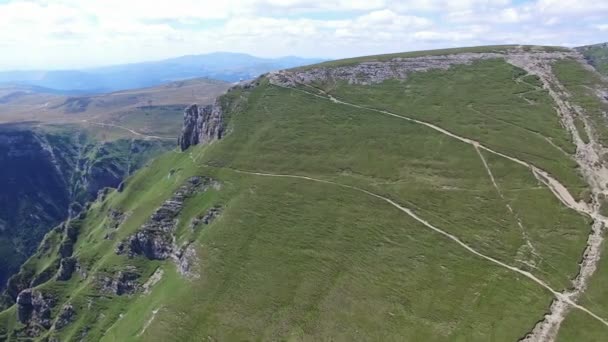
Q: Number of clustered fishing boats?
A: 0